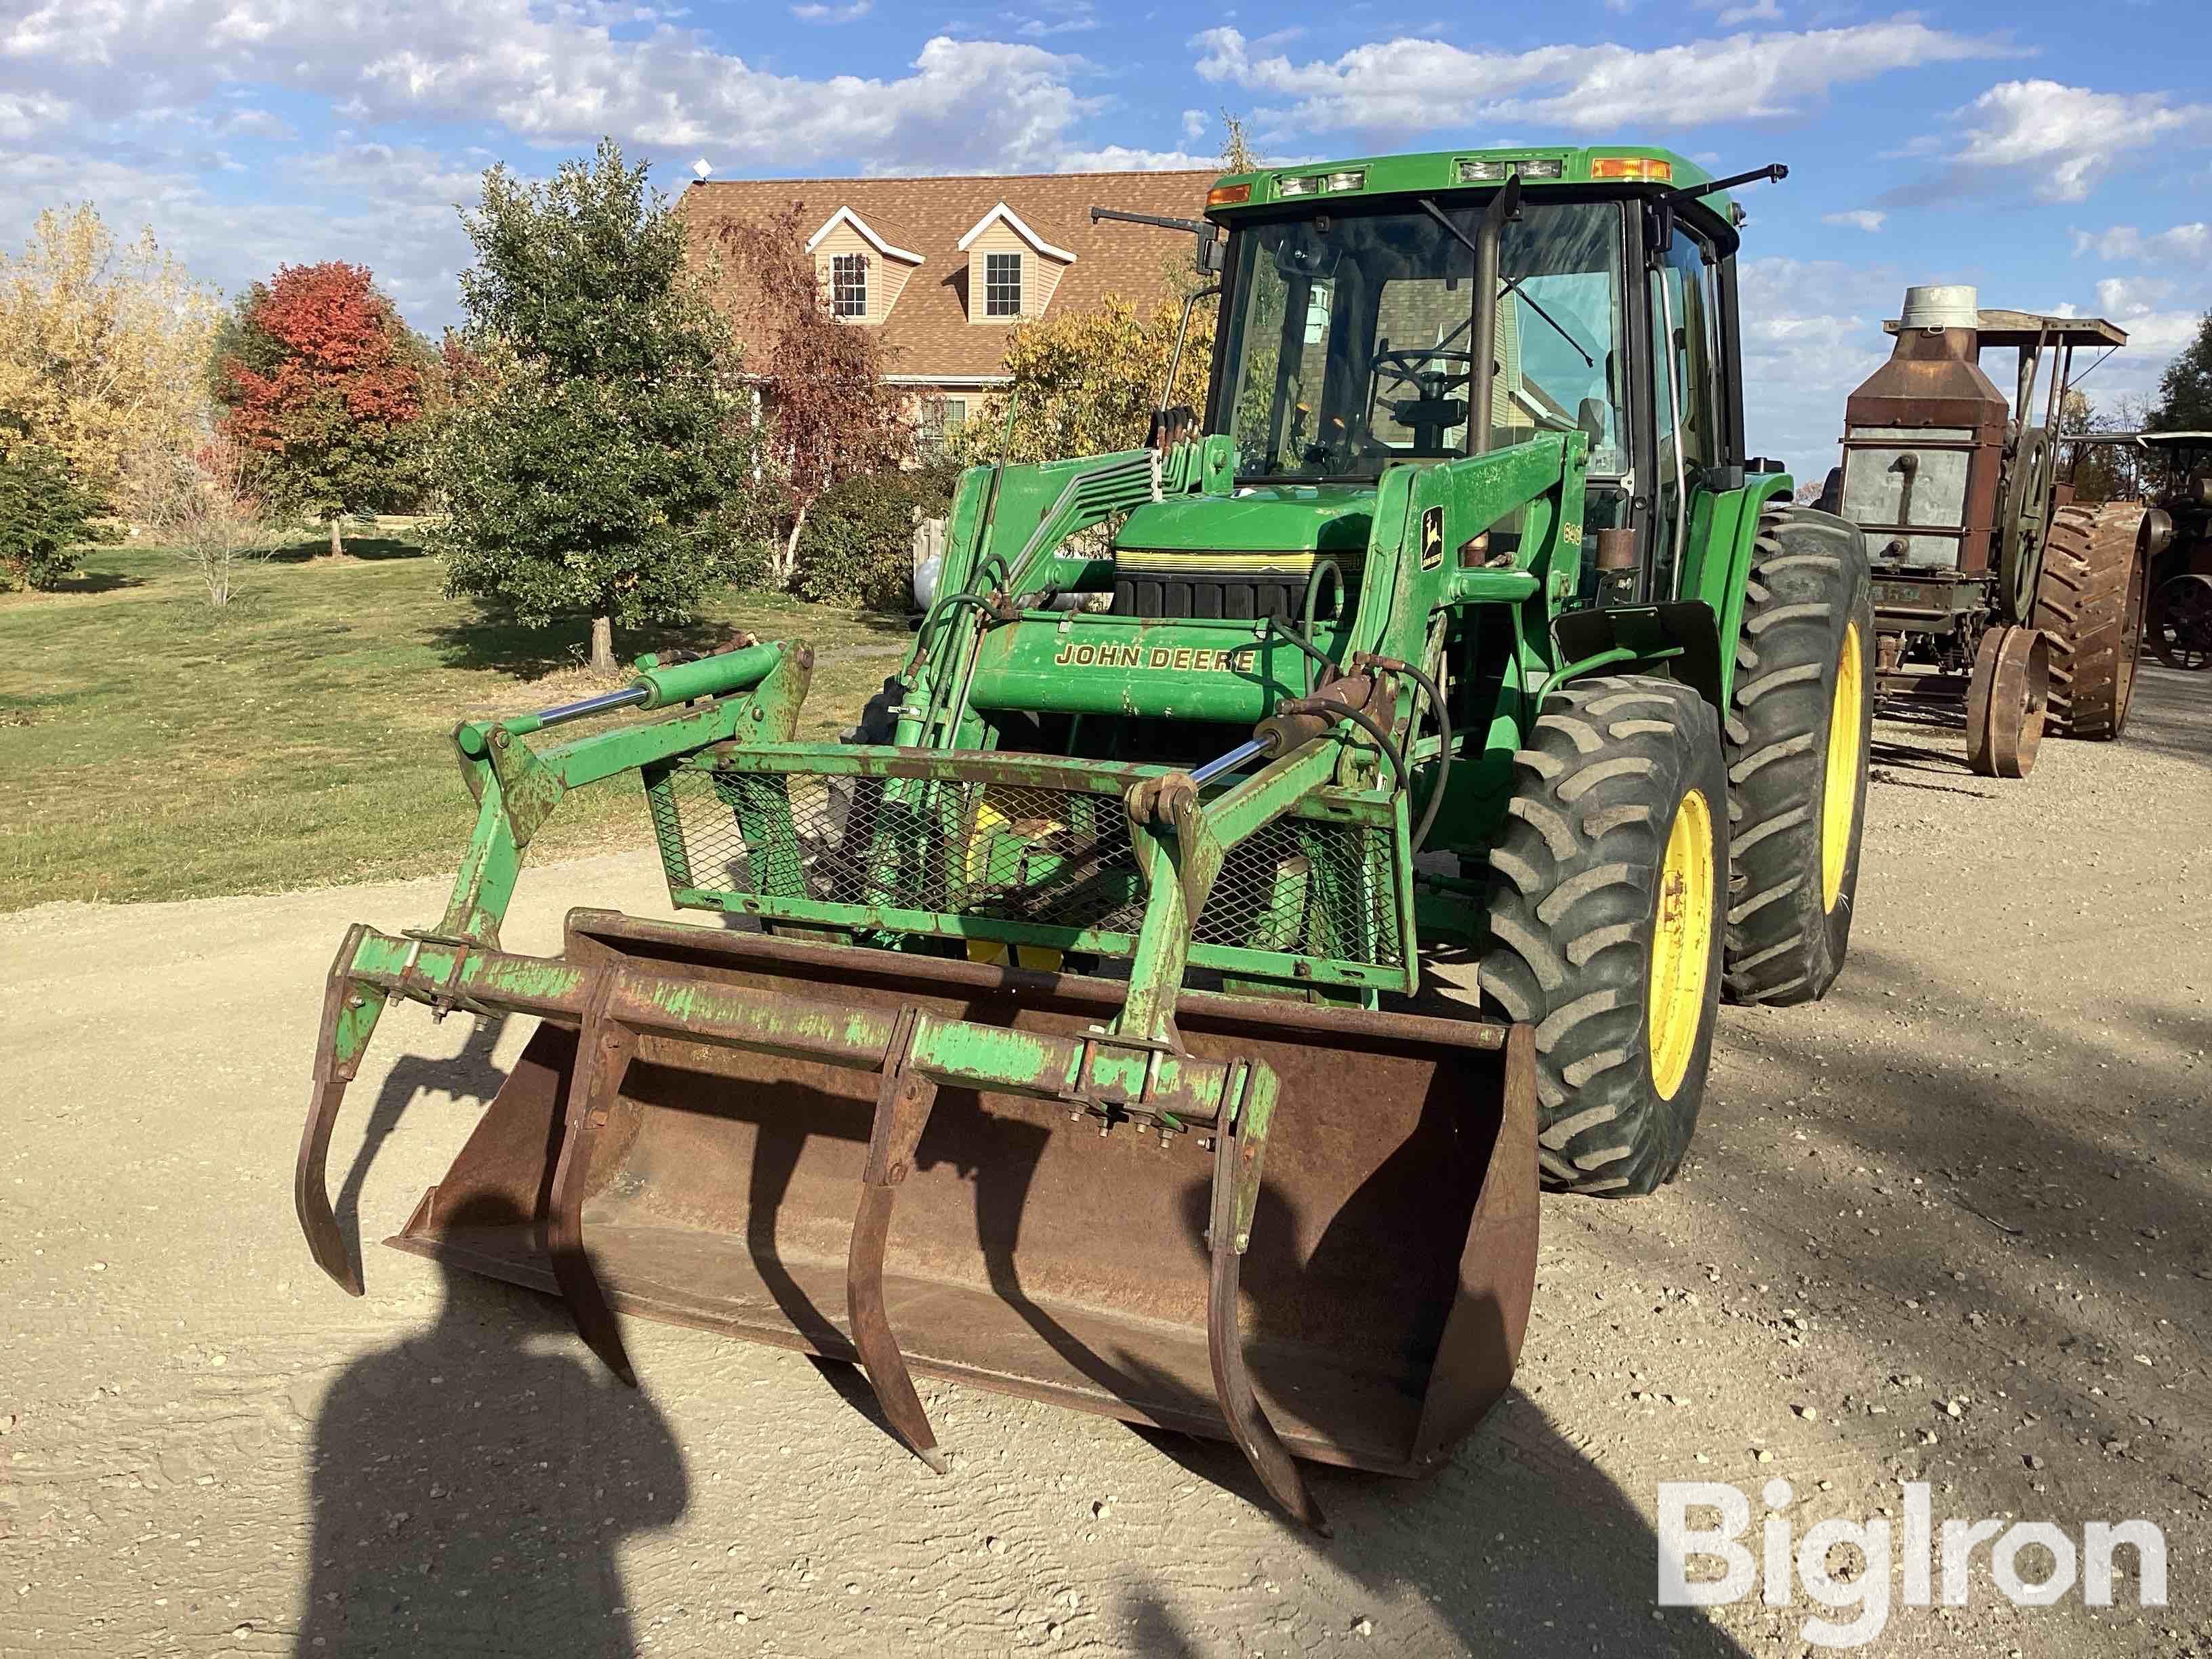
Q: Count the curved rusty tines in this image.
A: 4